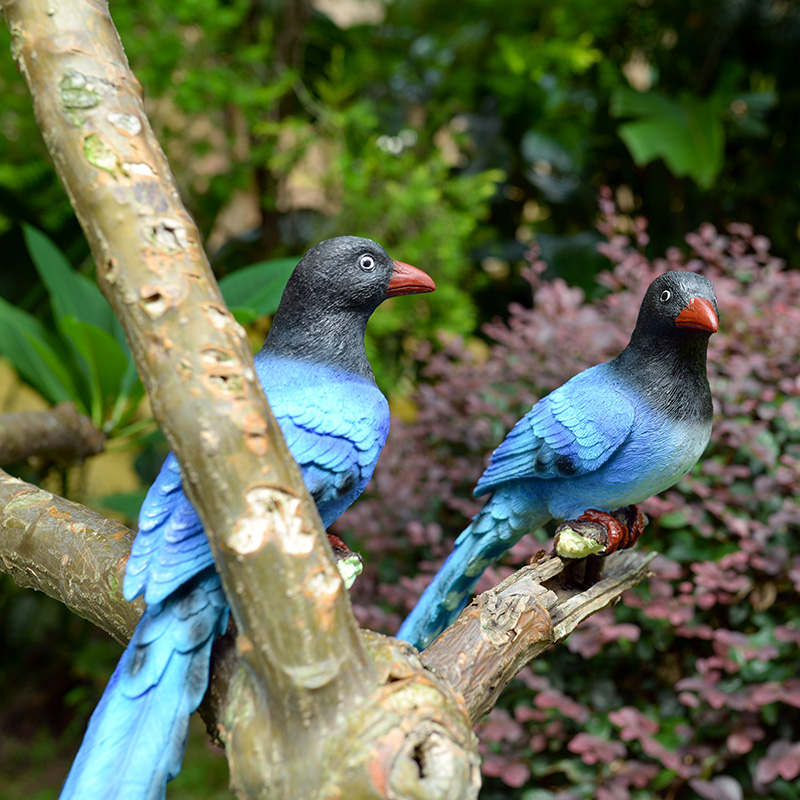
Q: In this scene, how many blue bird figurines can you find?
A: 2